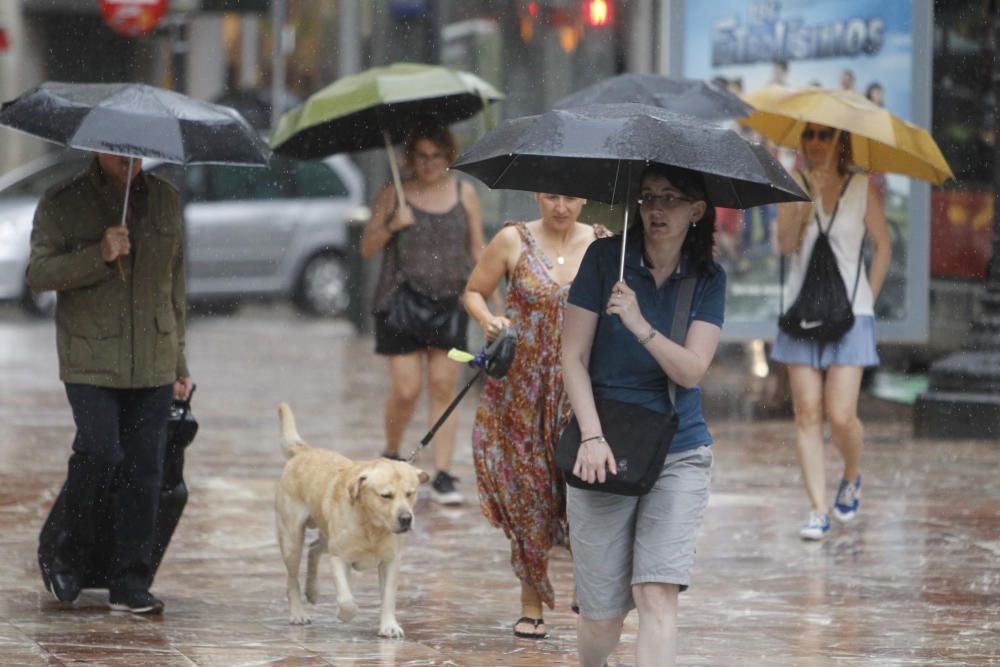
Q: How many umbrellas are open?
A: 5